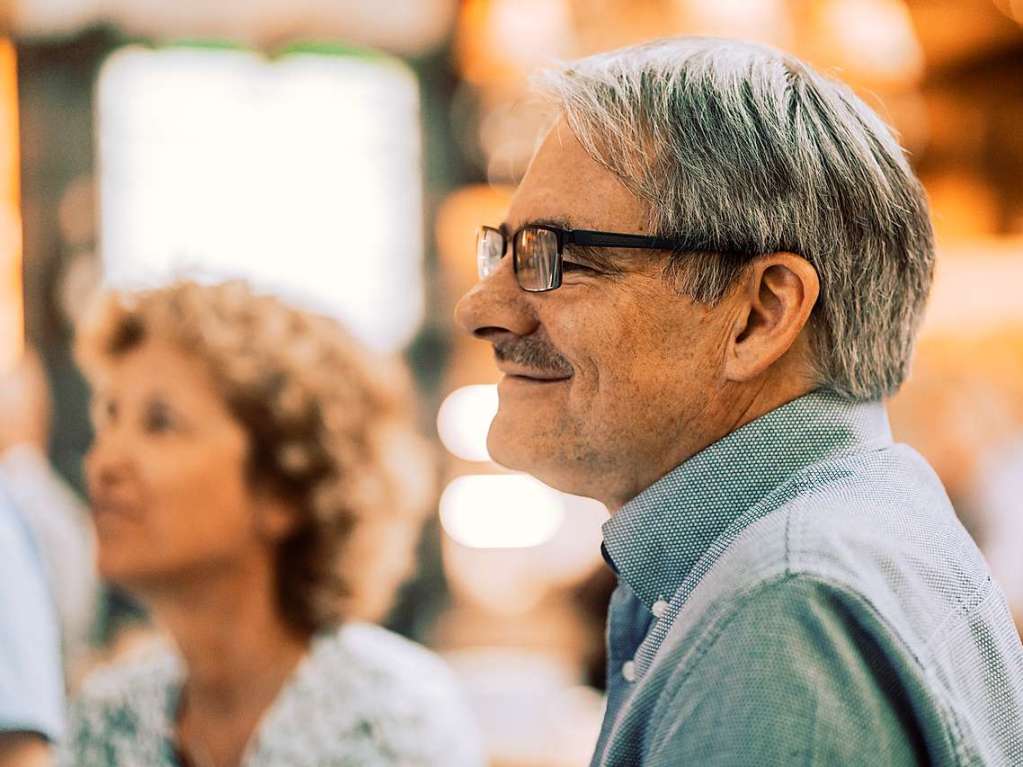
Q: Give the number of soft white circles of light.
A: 2